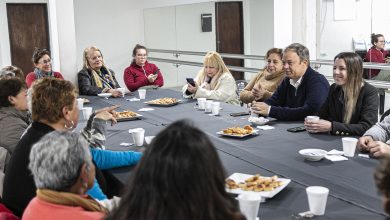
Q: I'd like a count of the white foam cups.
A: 13